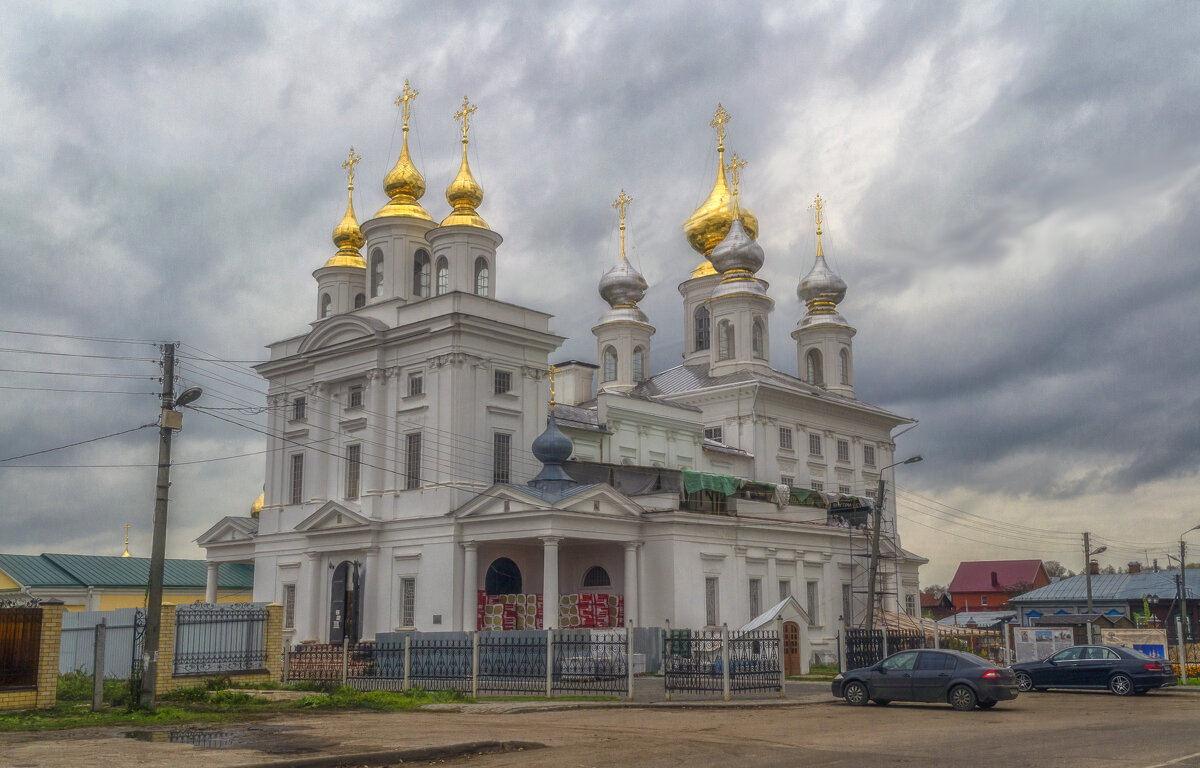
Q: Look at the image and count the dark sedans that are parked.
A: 2